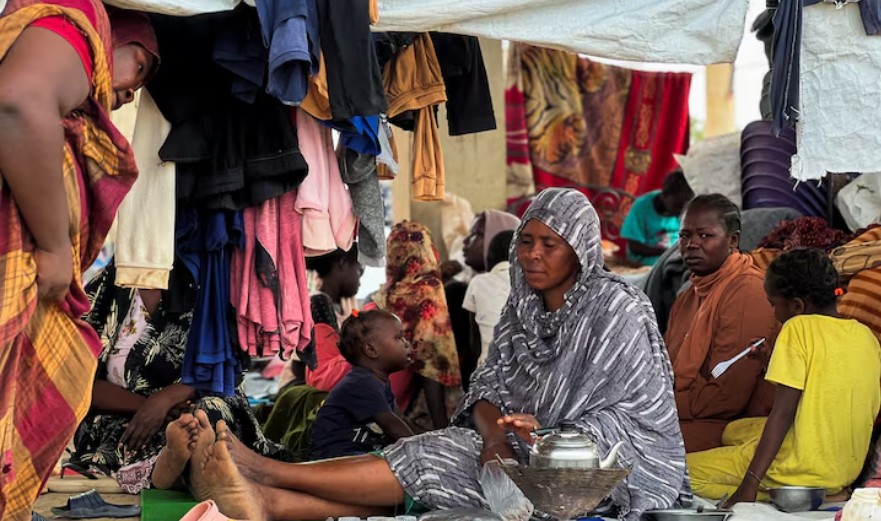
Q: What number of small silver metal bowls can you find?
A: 1